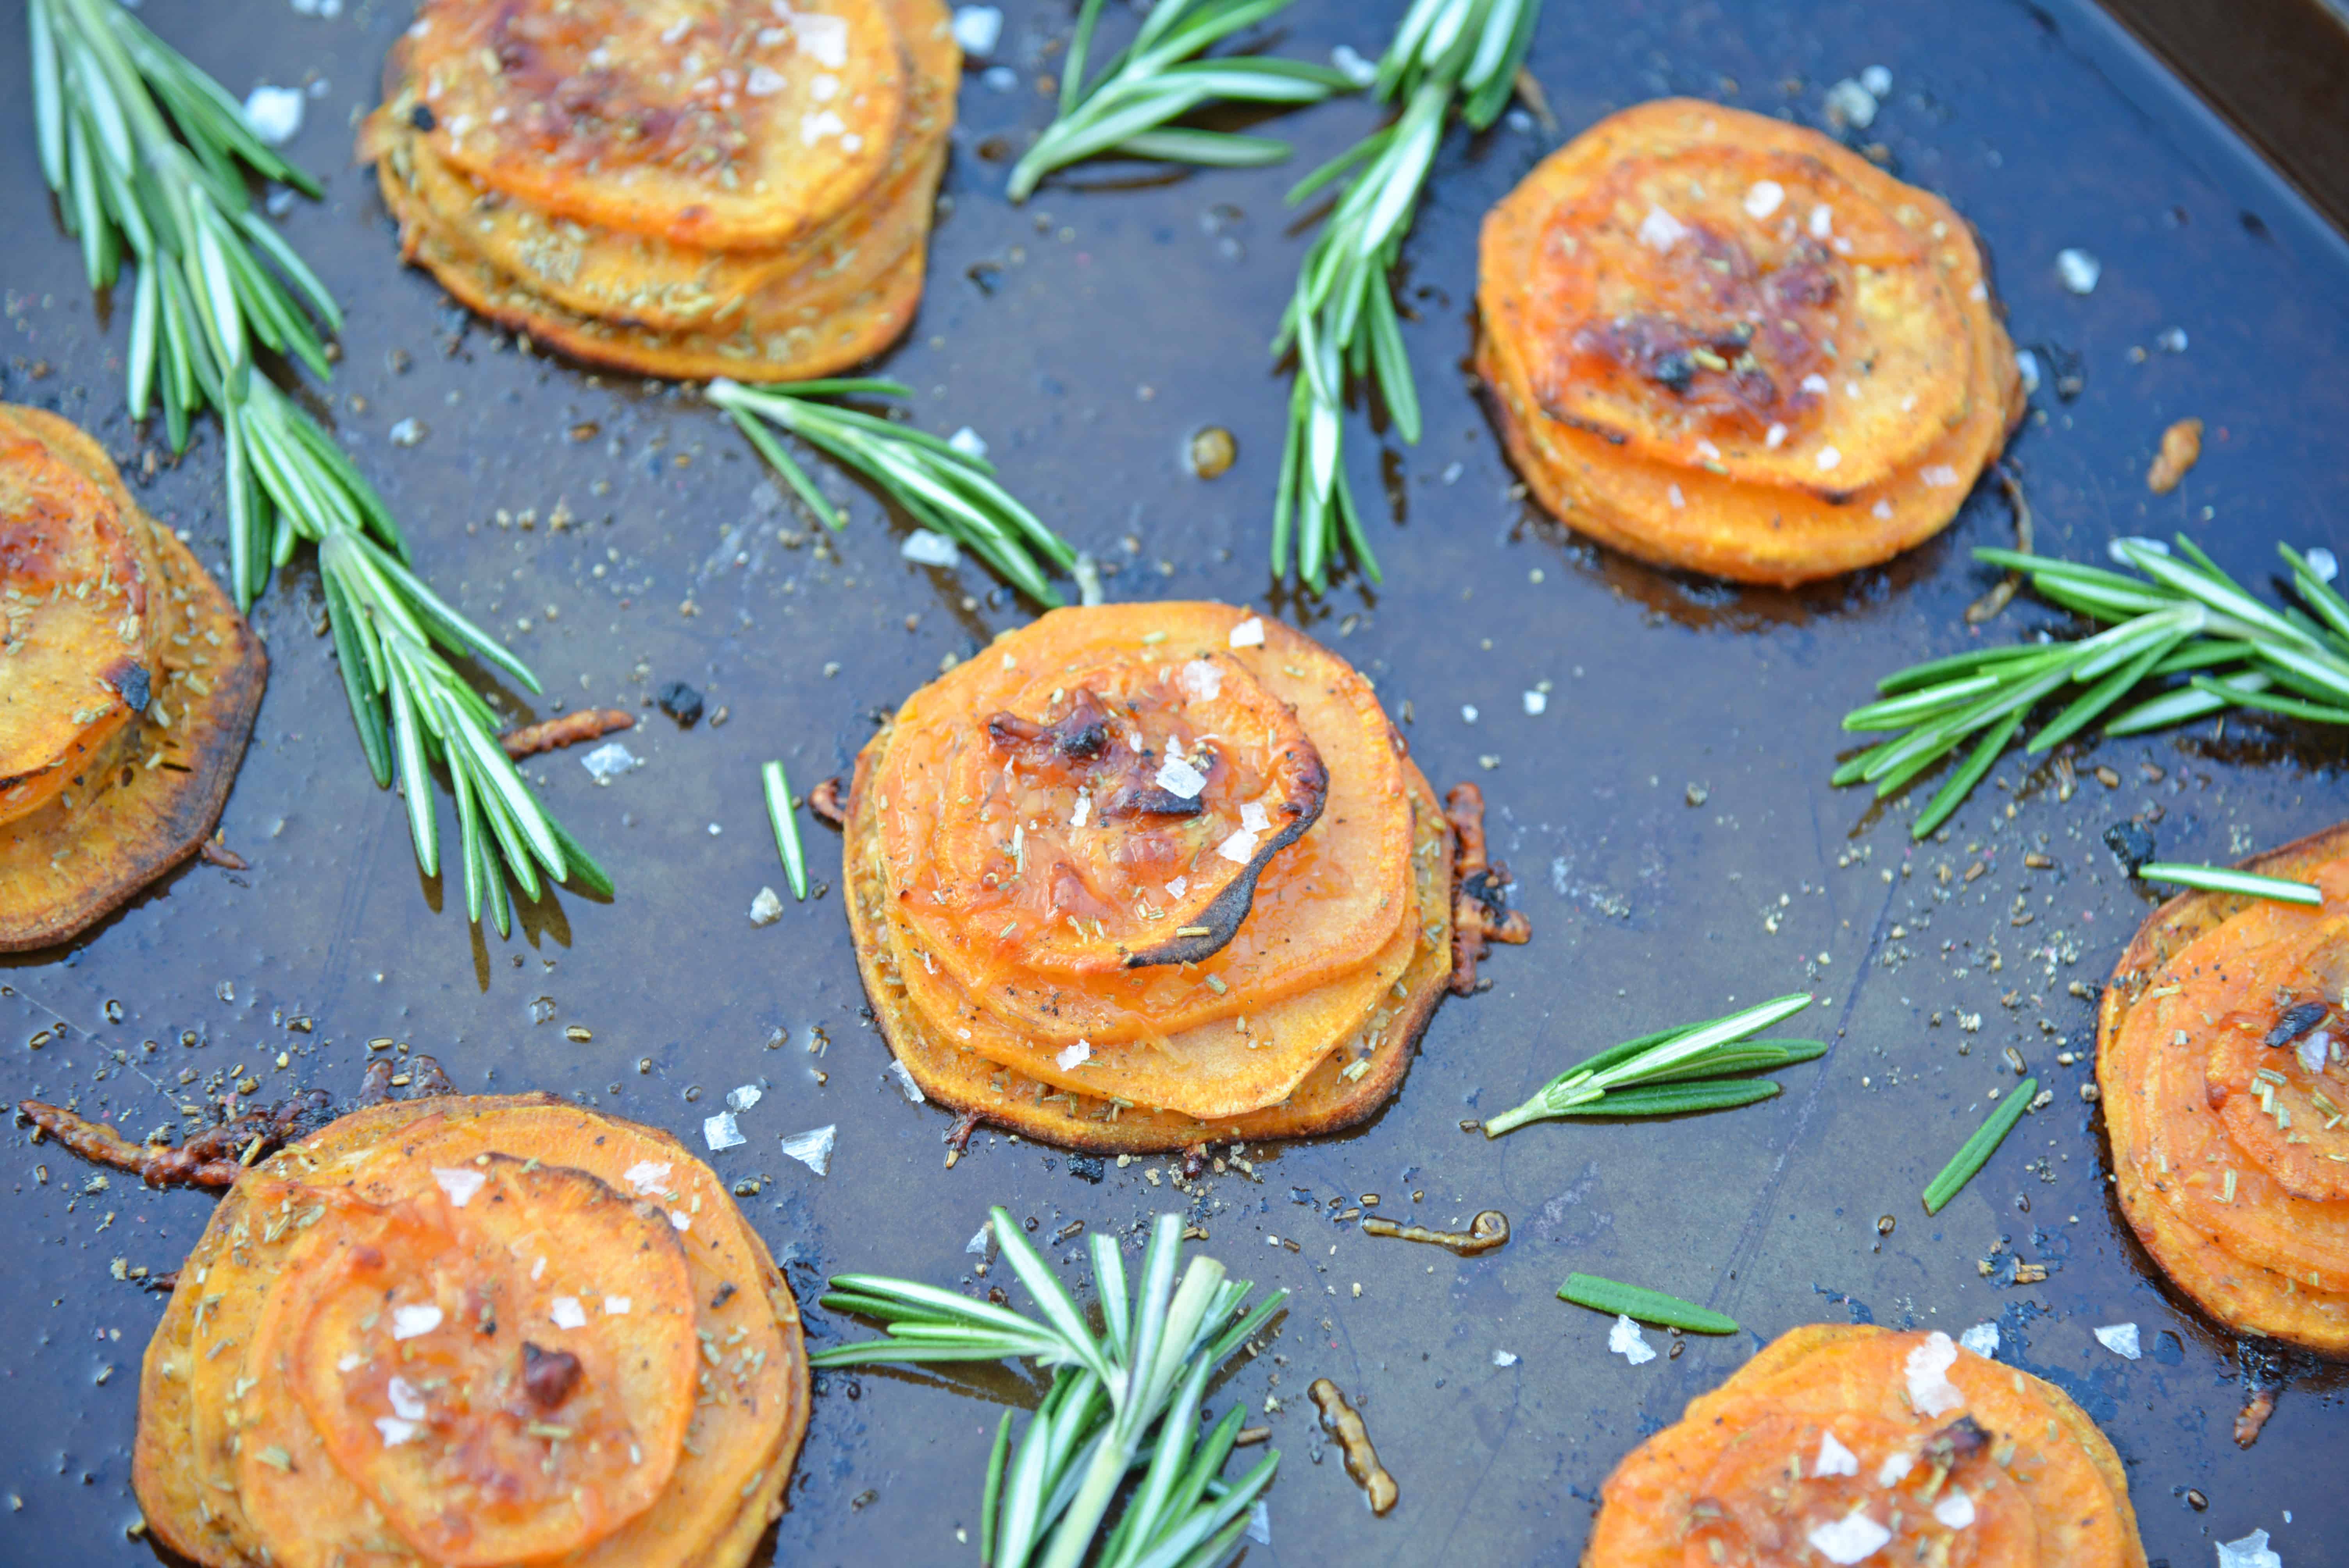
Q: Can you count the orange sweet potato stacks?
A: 7